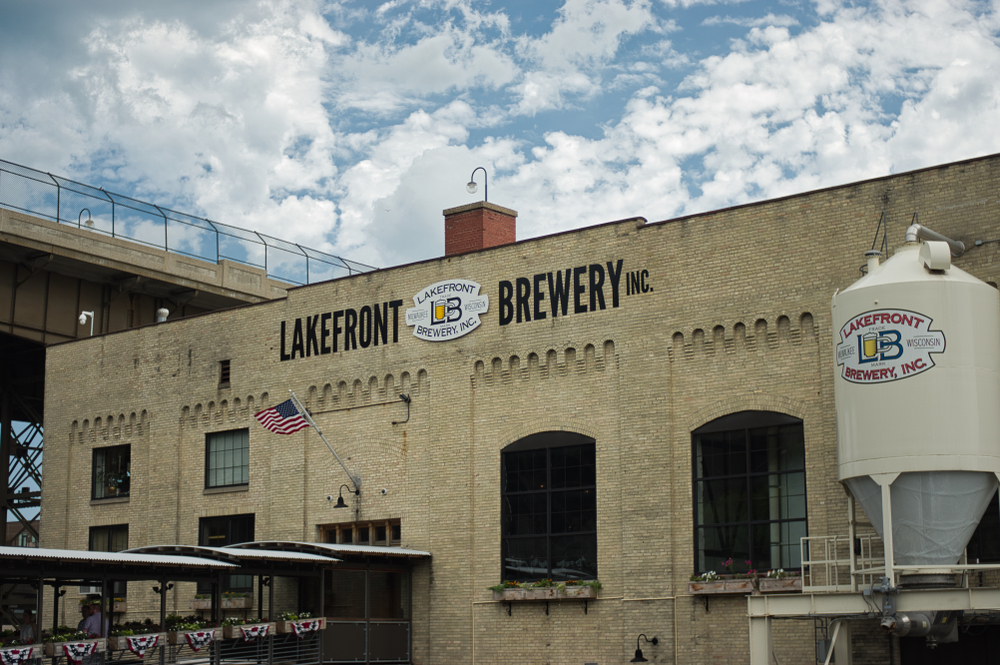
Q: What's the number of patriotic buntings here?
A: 6